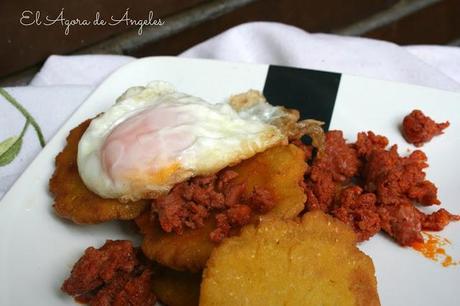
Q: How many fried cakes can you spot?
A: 4